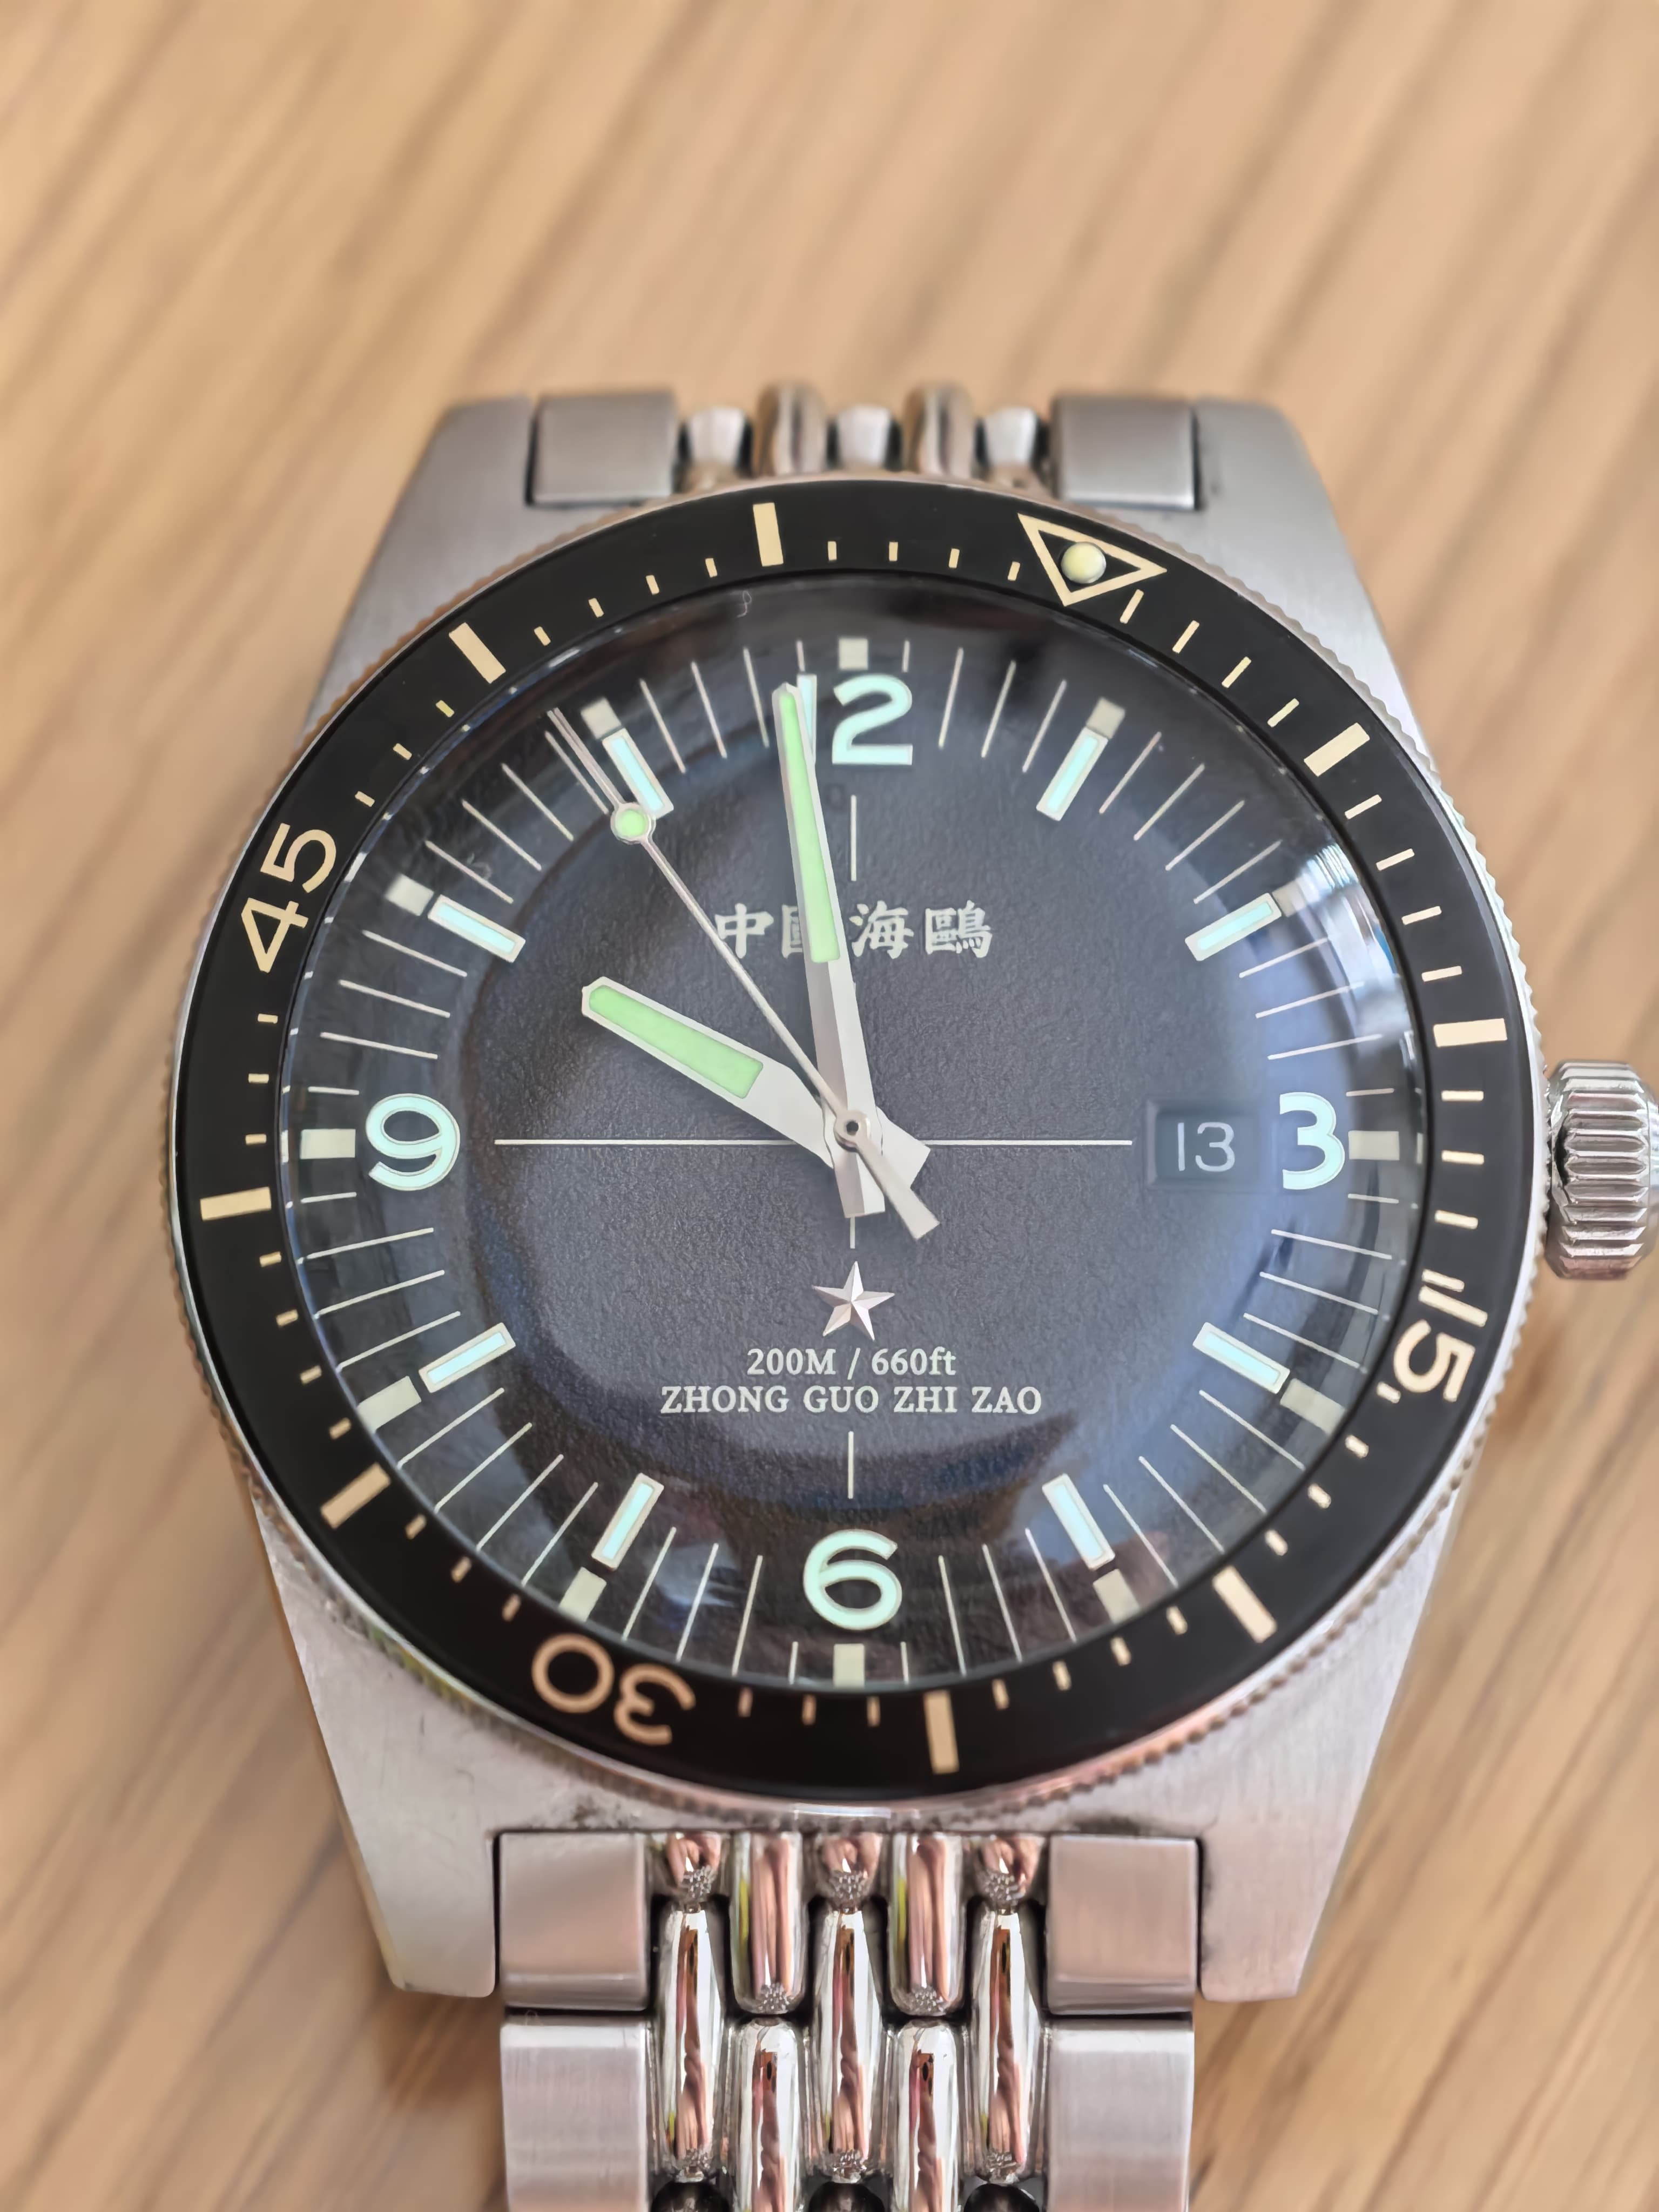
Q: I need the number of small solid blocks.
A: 12